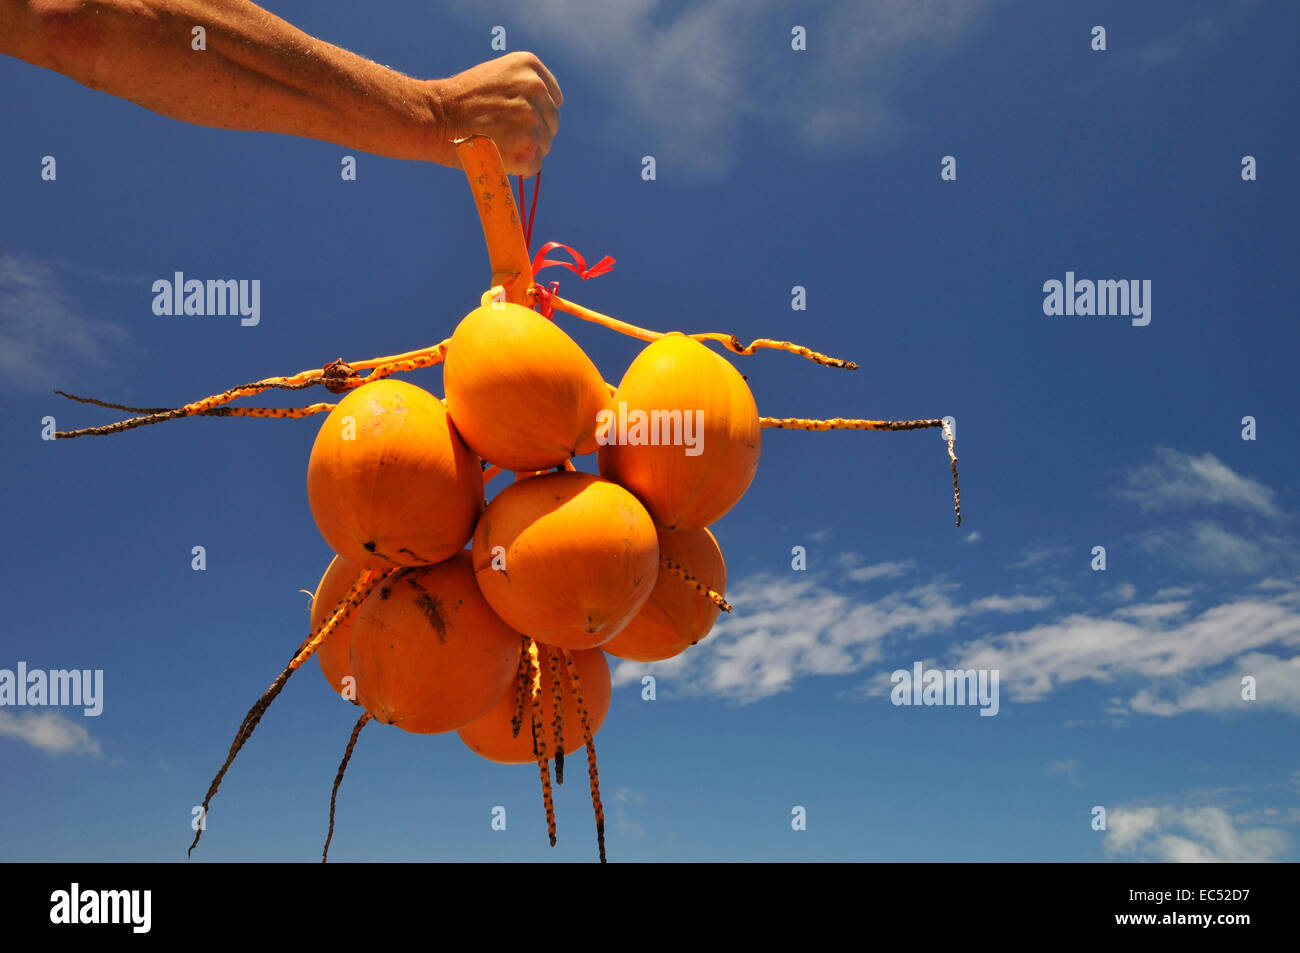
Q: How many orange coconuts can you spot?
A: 8